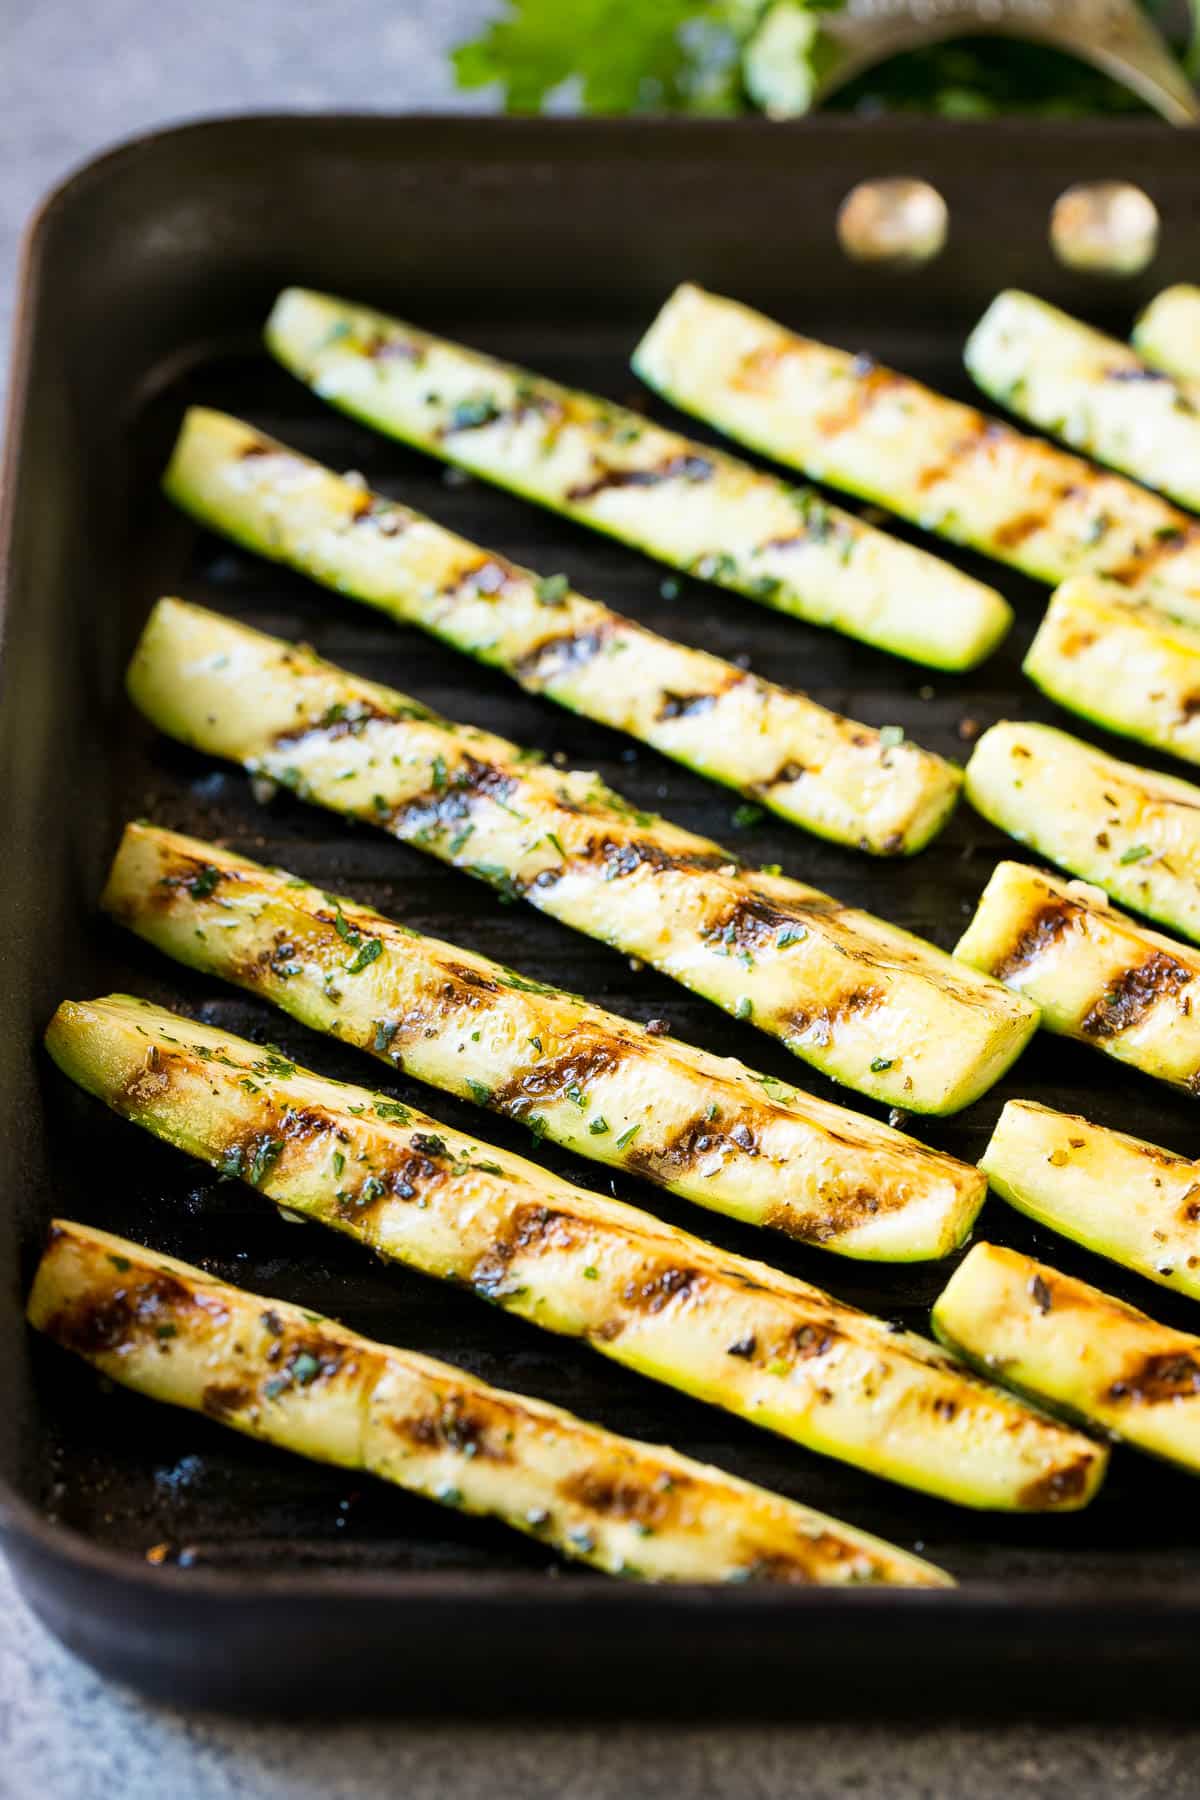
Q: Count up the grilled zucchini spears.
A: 14